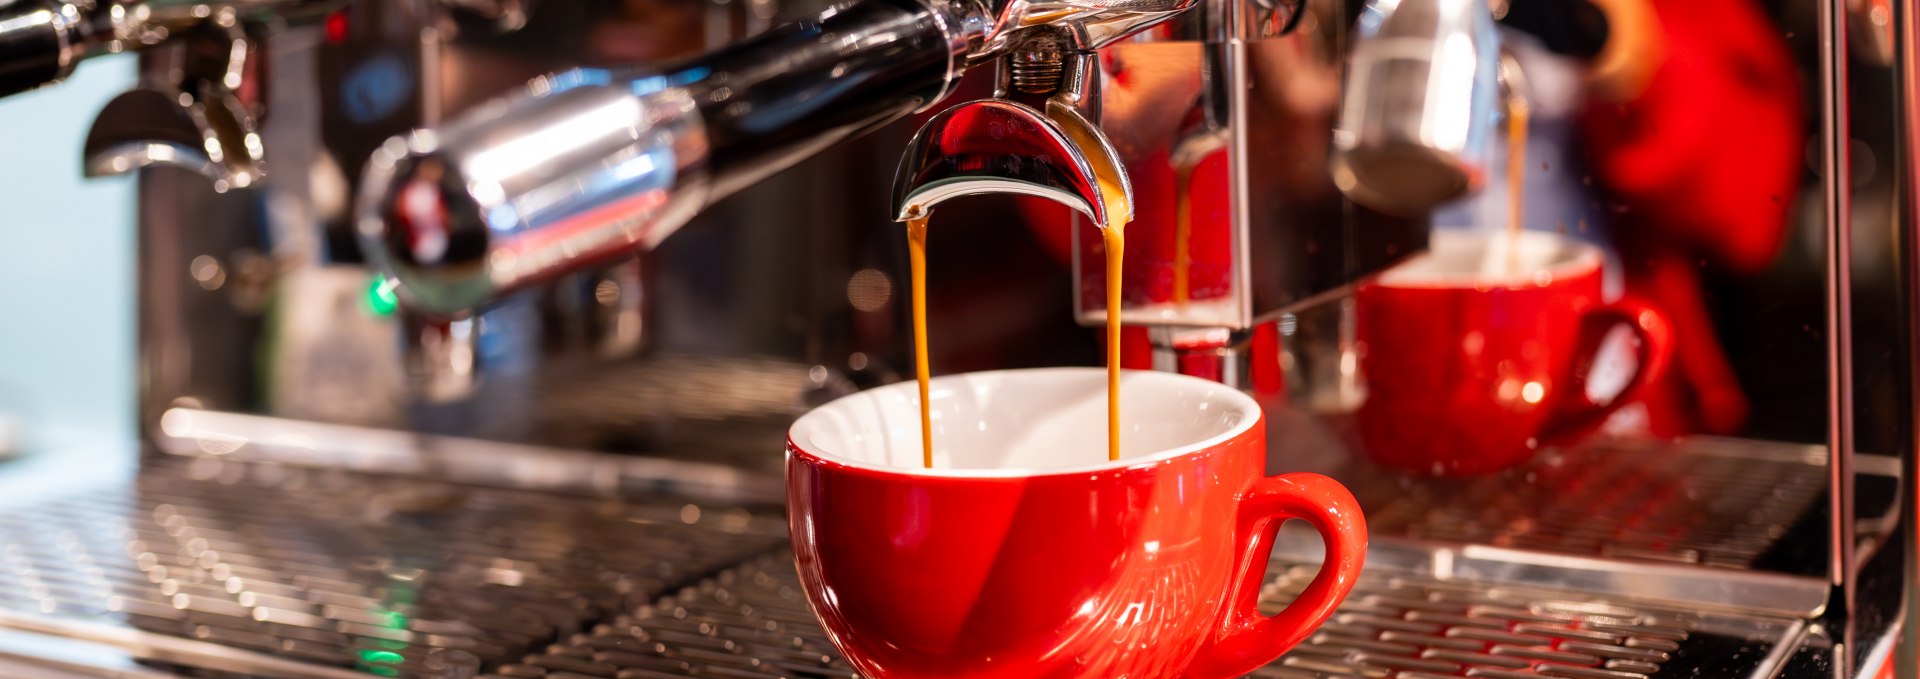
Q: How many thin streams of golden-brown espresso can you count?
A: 2